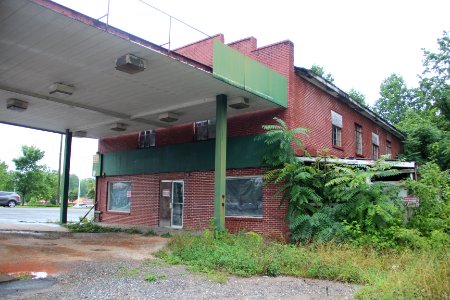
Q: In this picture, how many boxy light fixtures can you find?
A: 7